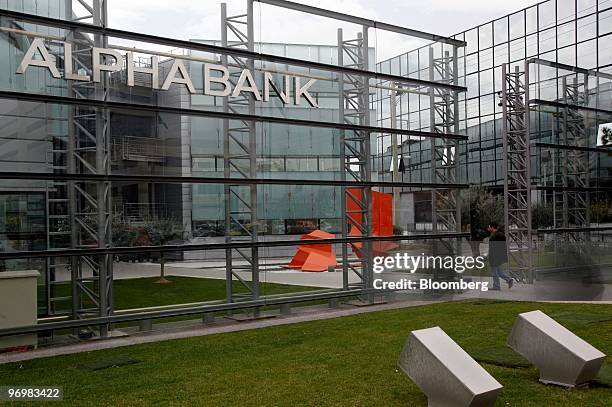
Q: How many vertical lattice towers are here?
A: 6